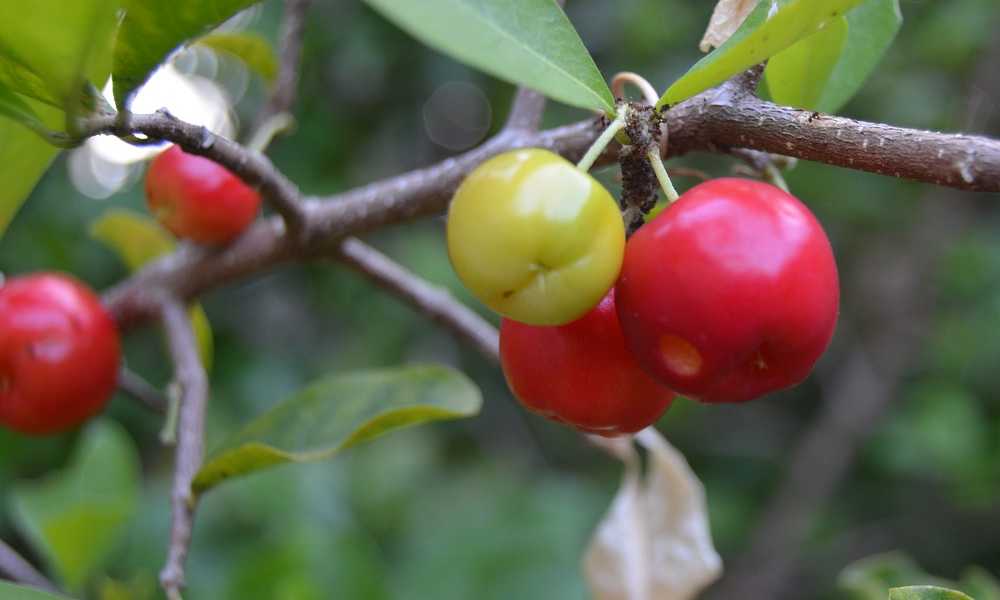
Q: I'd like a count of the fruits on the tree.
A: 5